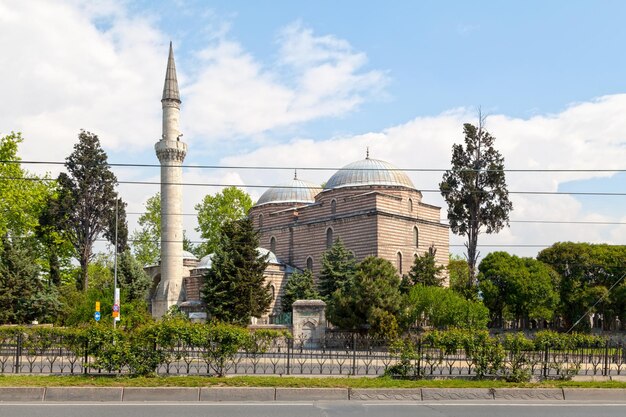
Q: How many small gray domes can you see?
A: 3